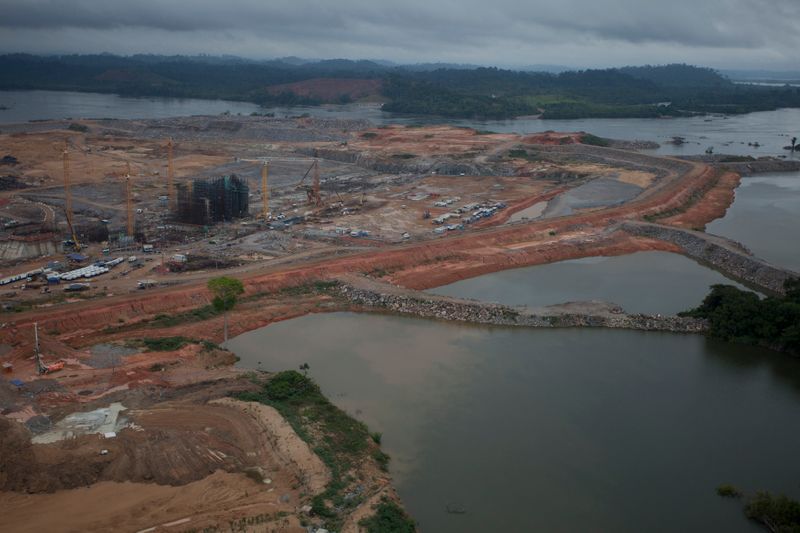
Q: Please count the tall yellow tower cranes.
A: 4